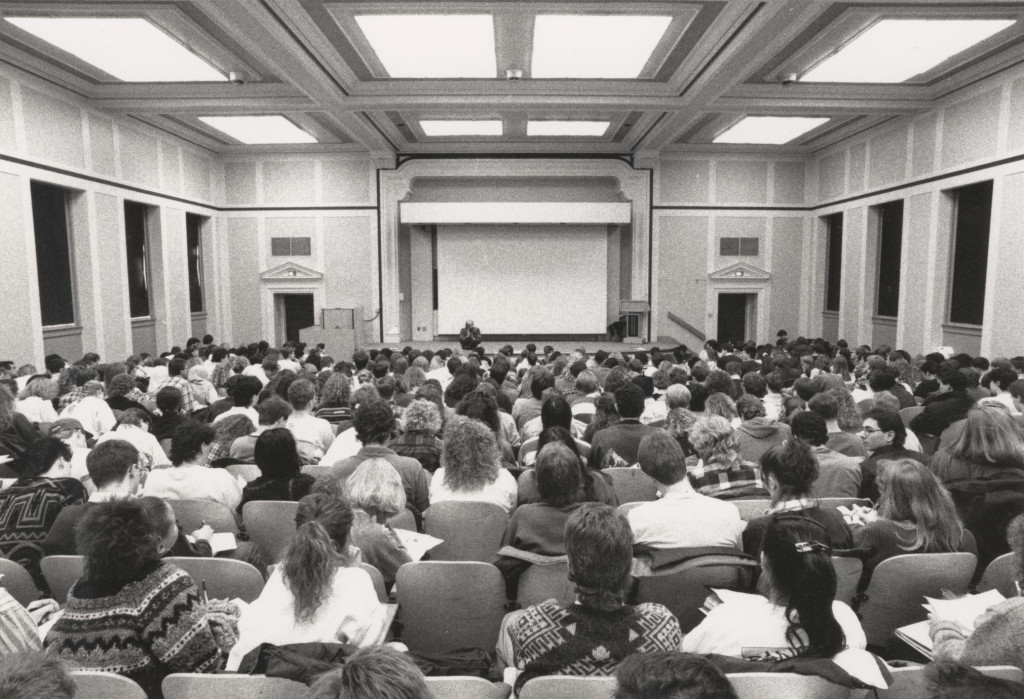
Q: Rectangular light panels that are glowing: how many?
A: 8